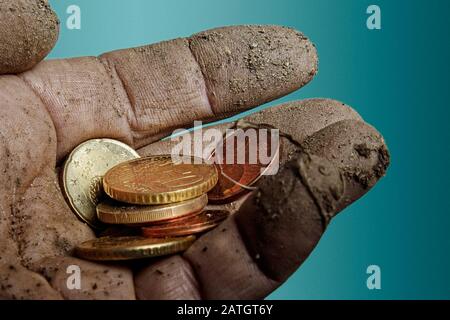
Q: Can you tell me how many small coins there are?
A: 6